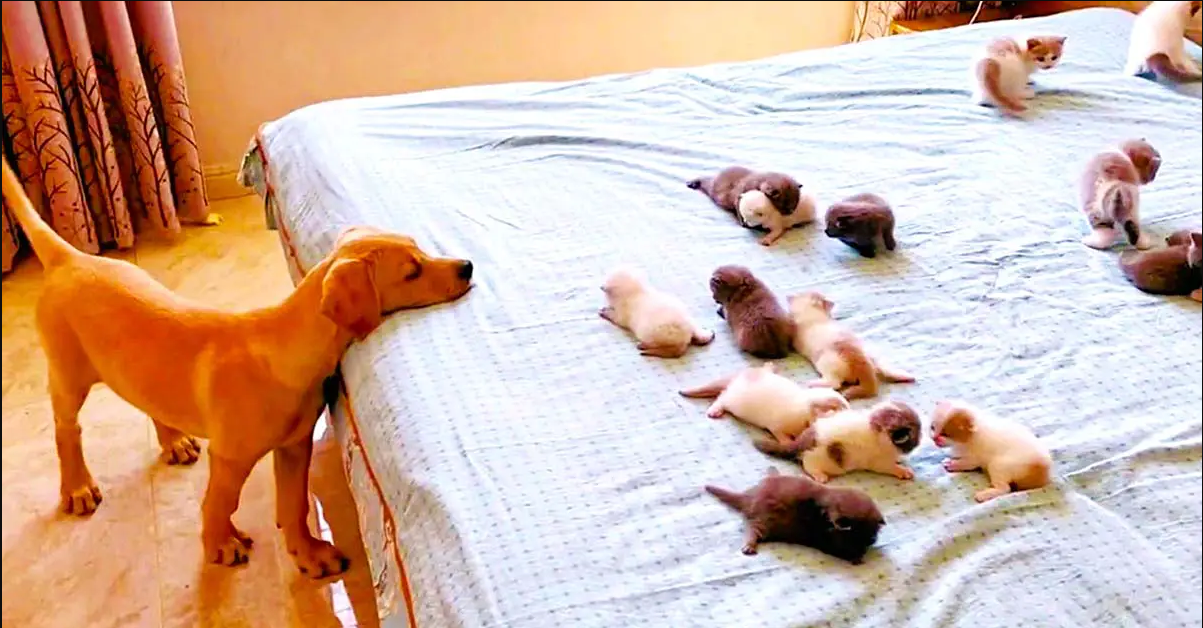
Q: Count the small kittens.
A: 14